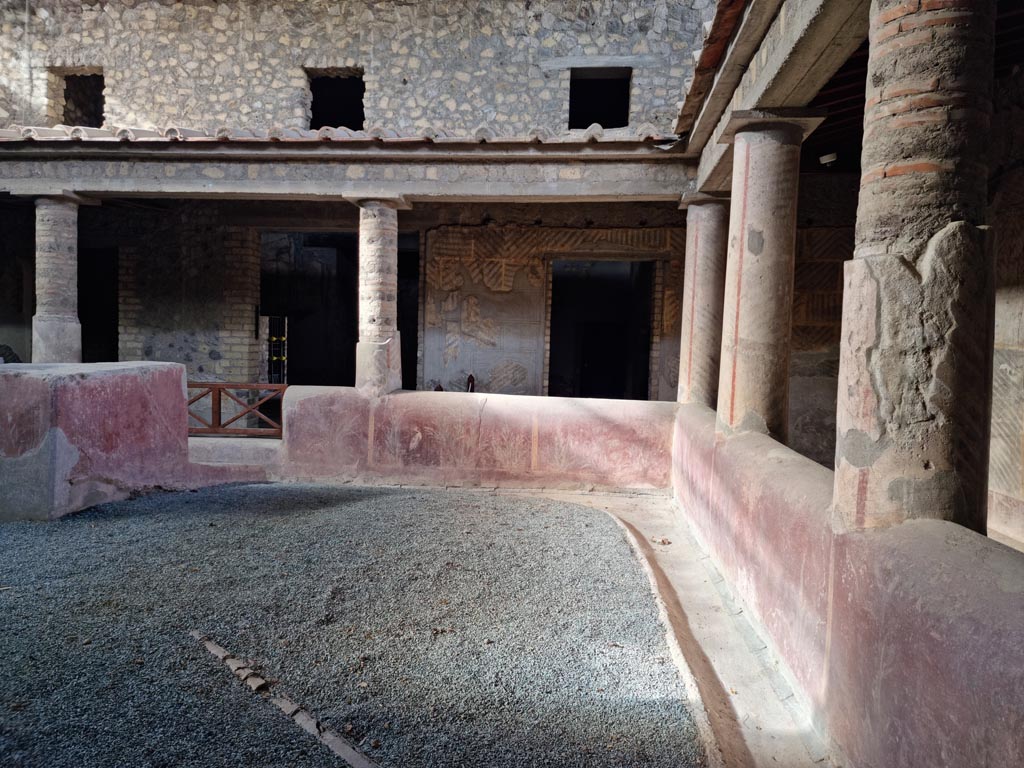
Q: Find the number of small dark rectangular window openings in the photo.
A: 3